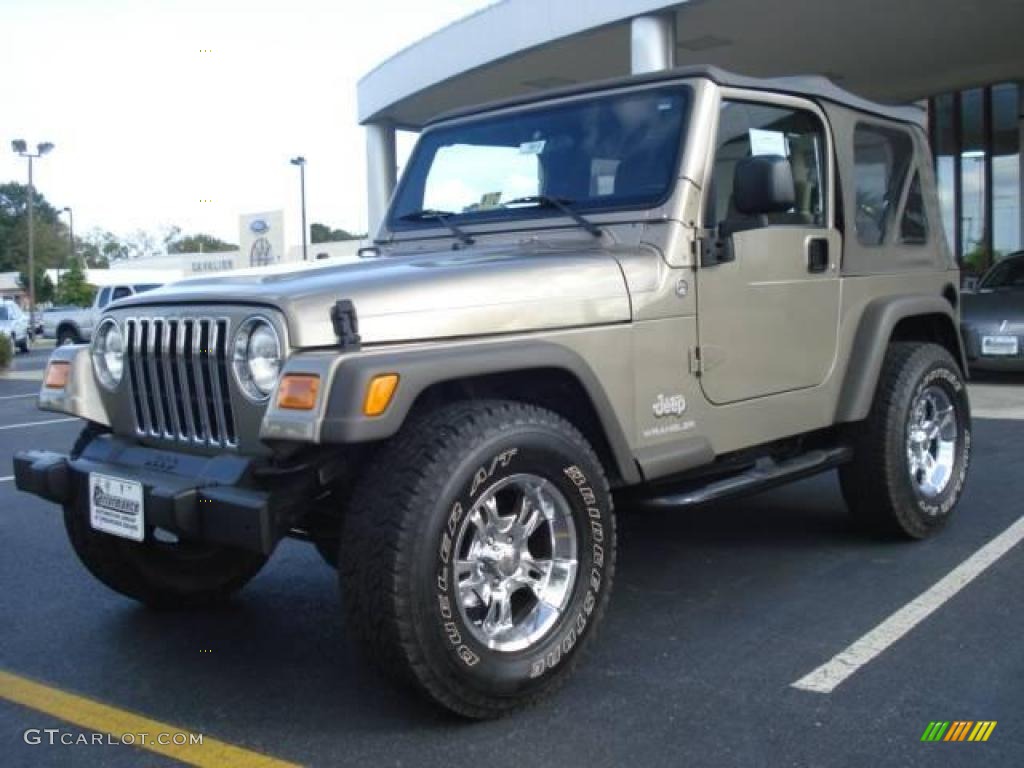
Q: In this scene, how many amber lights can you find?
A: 3